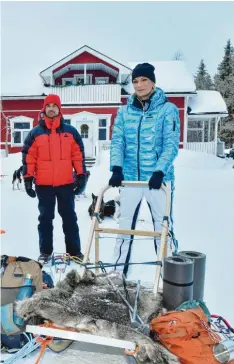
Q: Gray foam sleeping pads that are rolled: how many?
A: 2